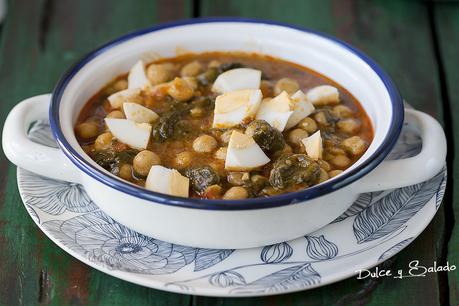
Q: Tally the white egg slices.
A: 12